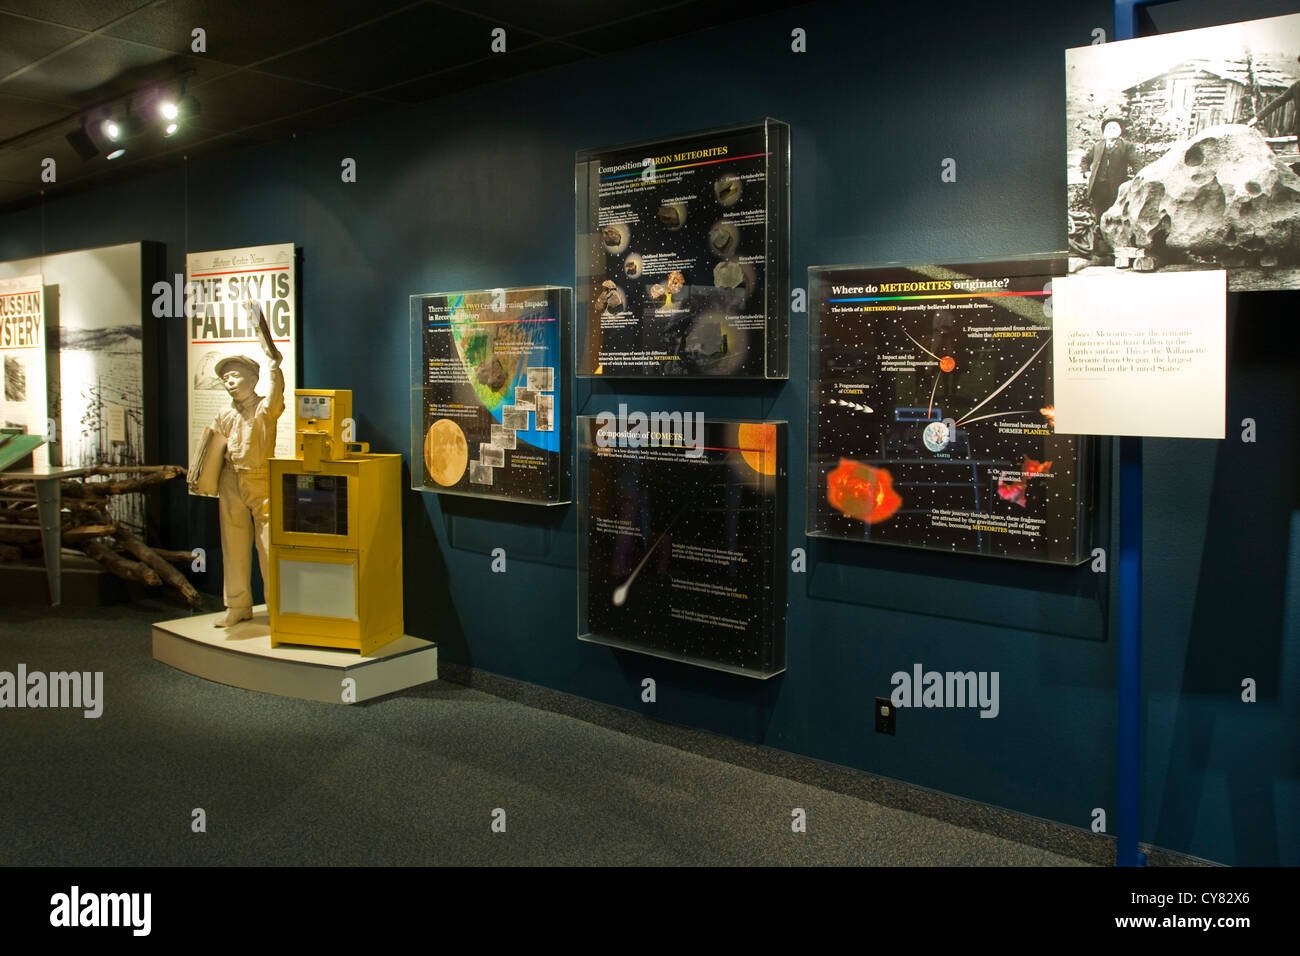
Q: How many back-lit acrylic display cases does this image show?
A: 4